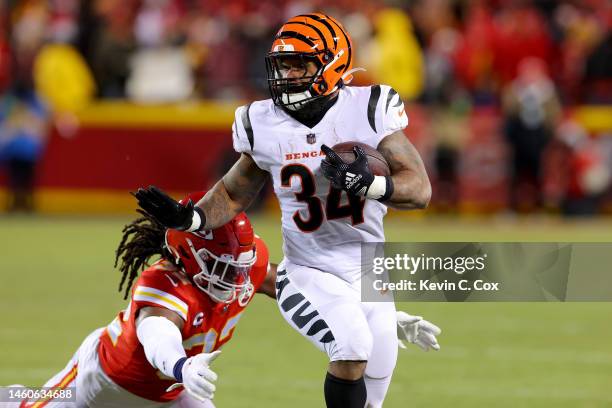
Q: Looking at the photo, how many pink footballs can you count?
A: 0